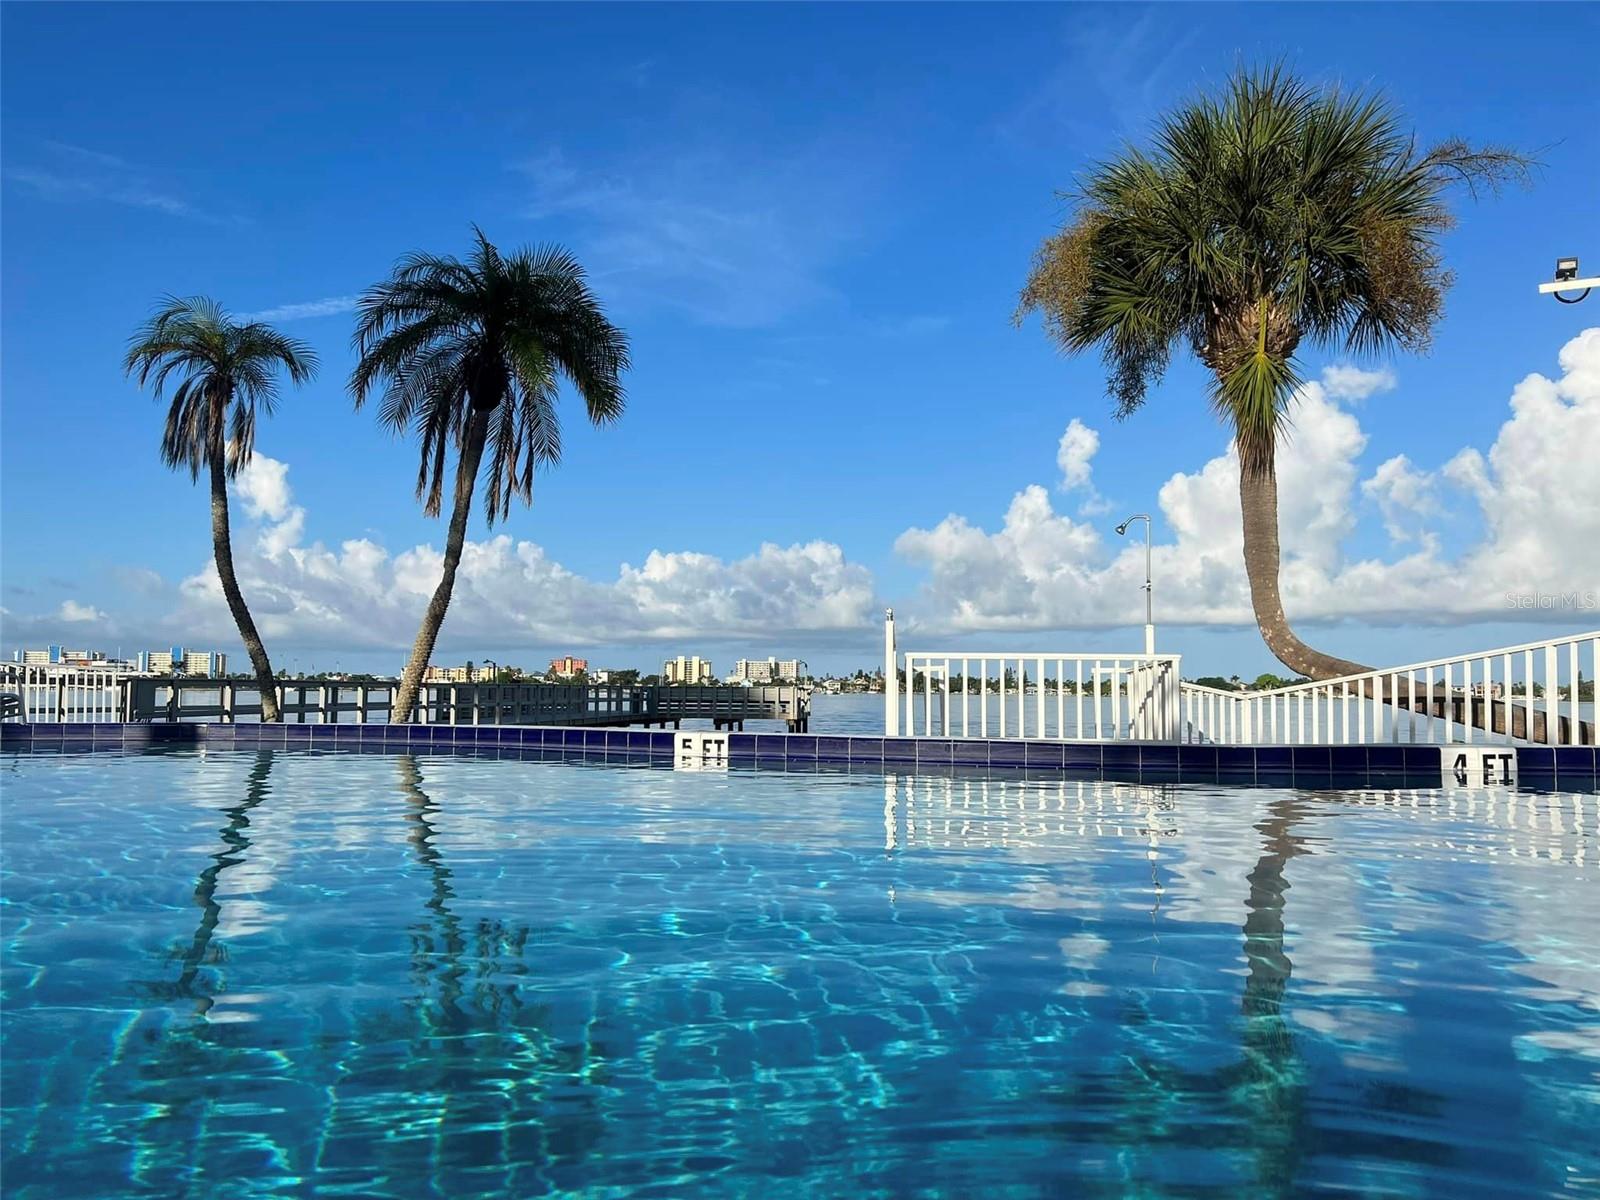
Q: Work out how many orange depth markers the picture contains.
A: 0